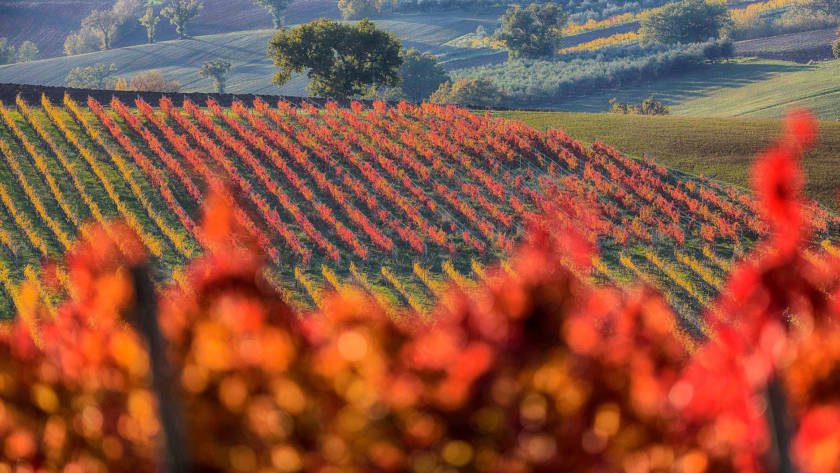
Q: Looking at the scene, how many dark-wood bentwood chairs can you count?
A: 0